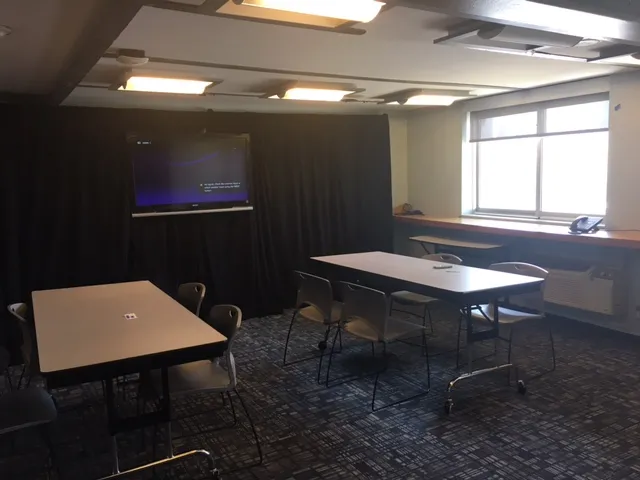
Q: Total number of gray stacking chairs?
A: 8